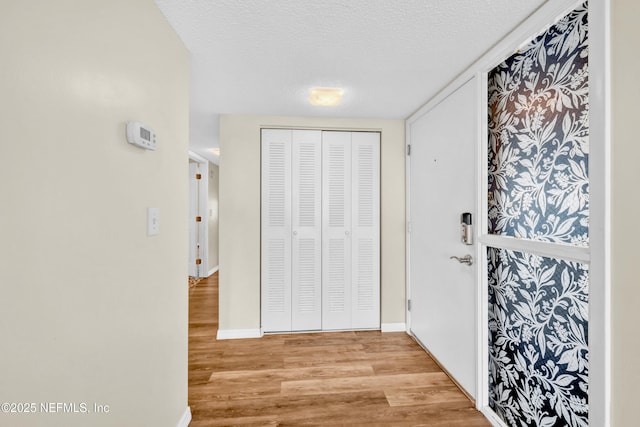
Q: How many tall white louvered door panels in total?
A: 4